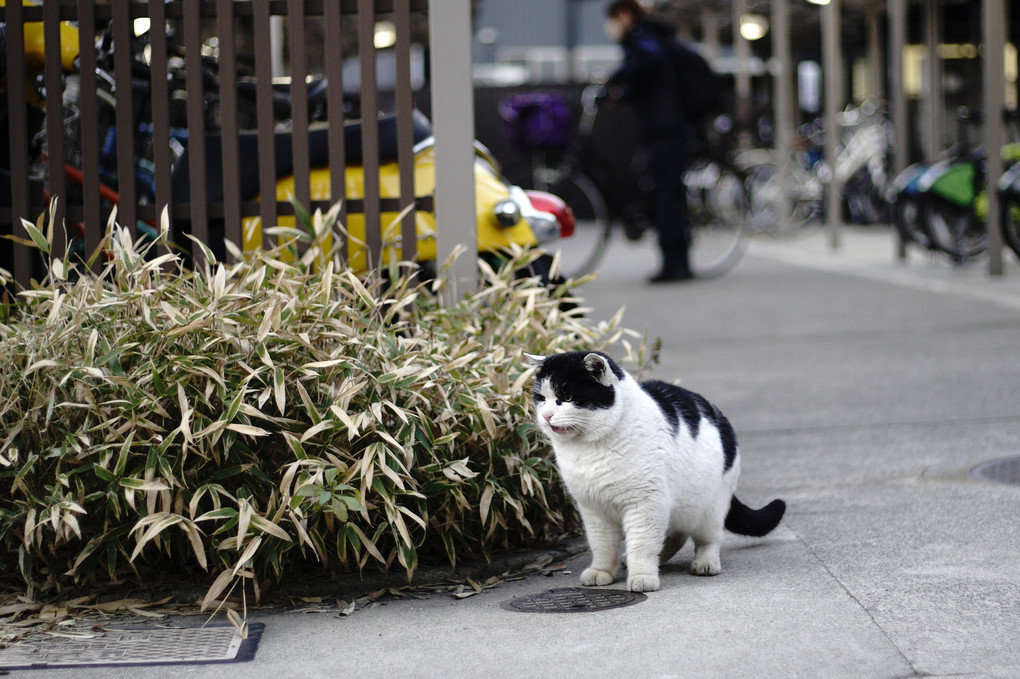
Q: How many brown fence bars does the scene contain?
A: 12